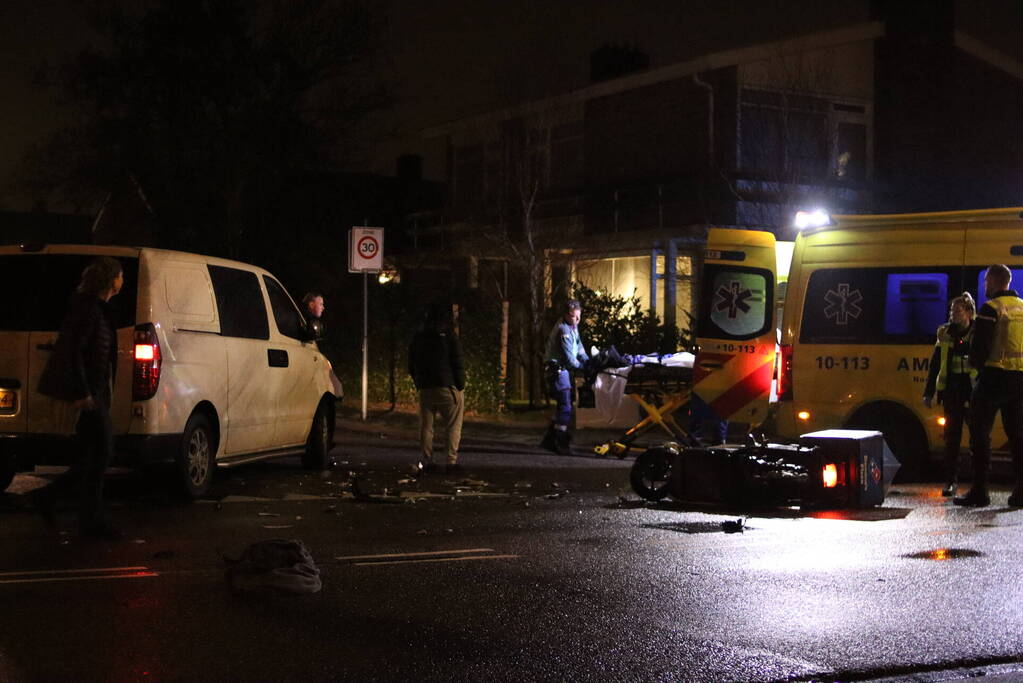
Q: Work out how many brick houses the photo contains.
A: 1